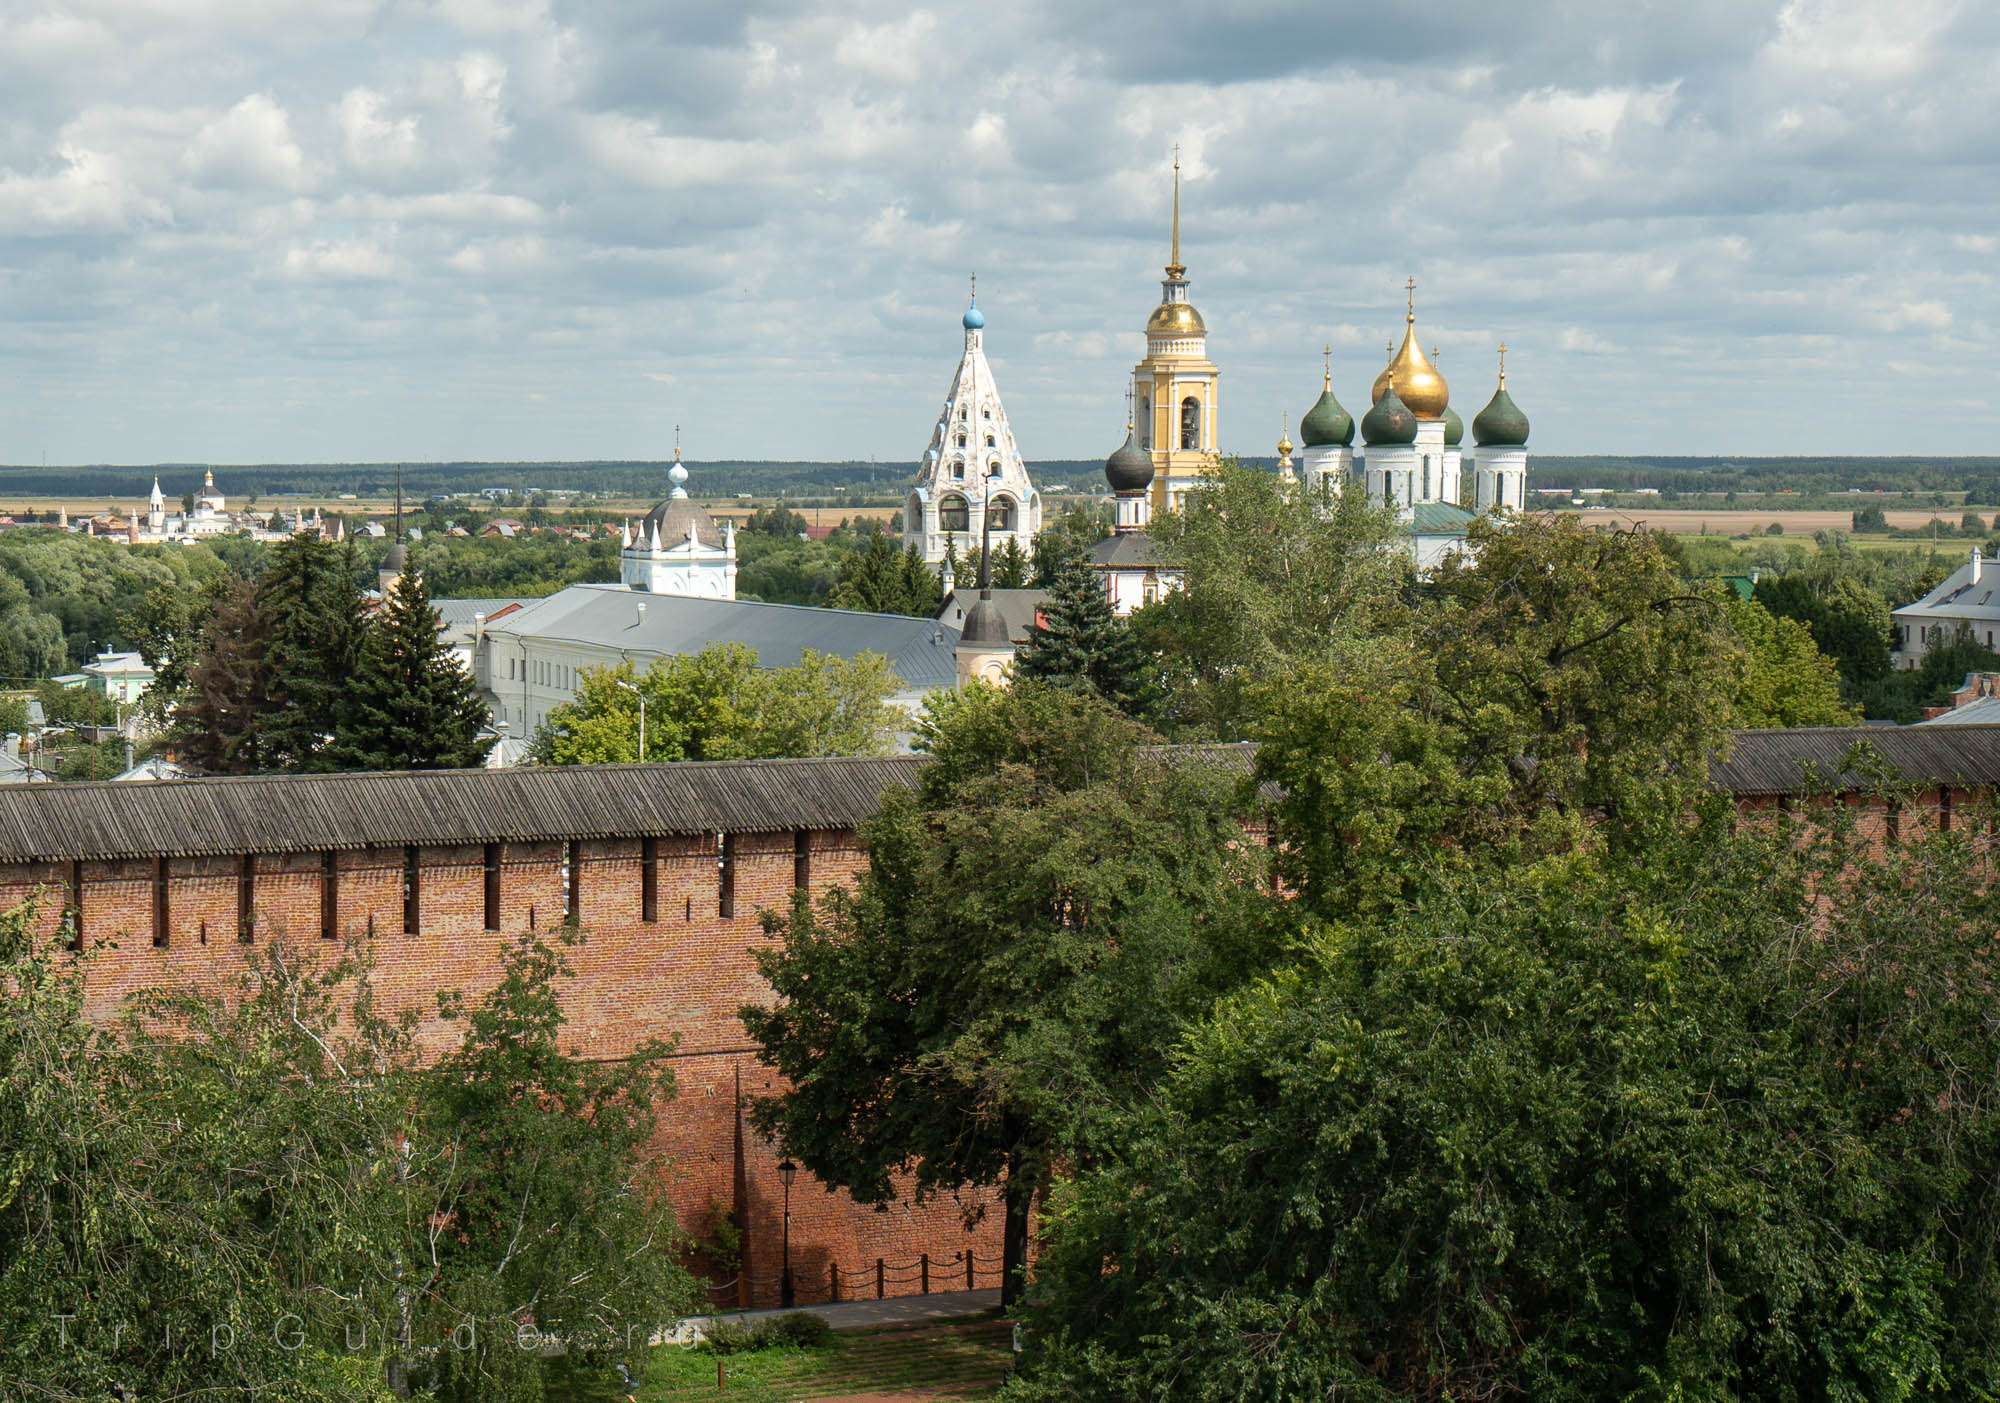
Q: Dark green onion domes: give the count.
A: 4